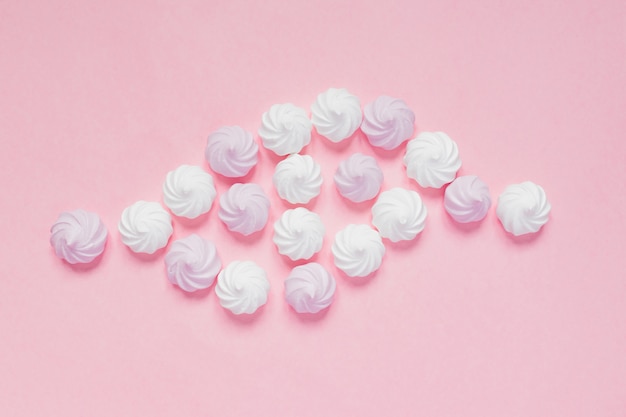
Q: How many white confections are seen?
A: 11